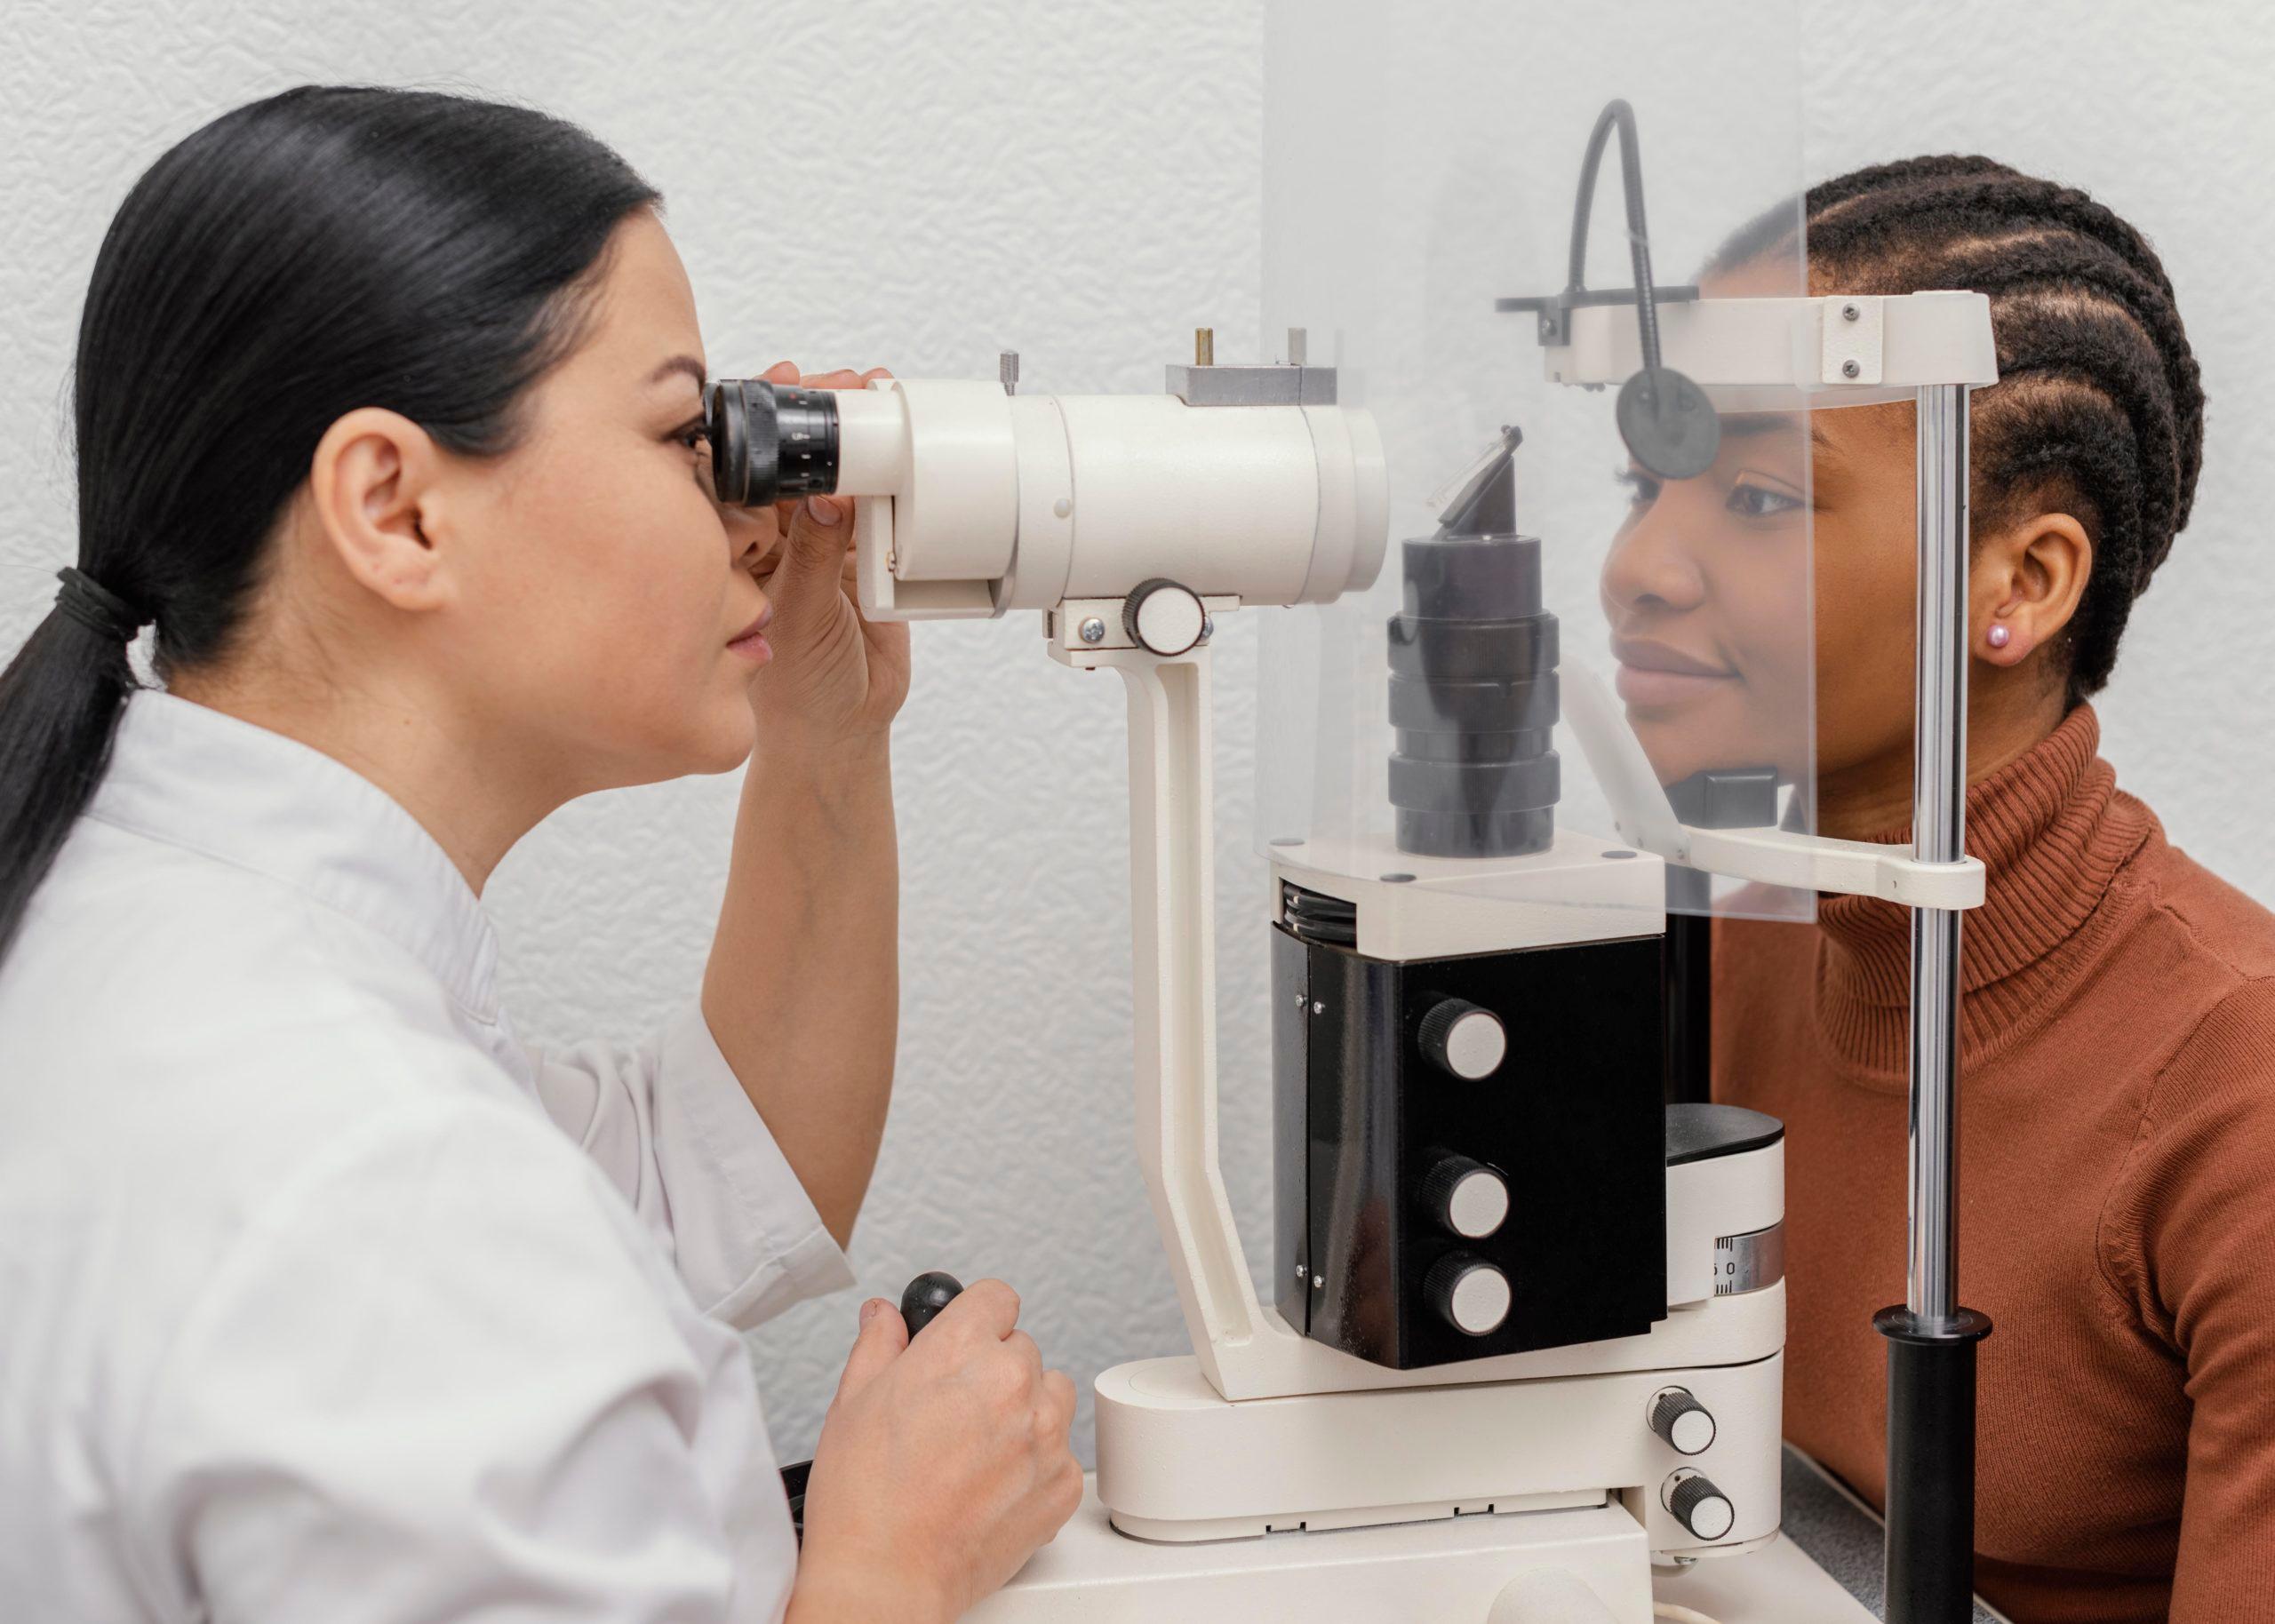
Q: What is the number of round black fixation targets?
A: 1